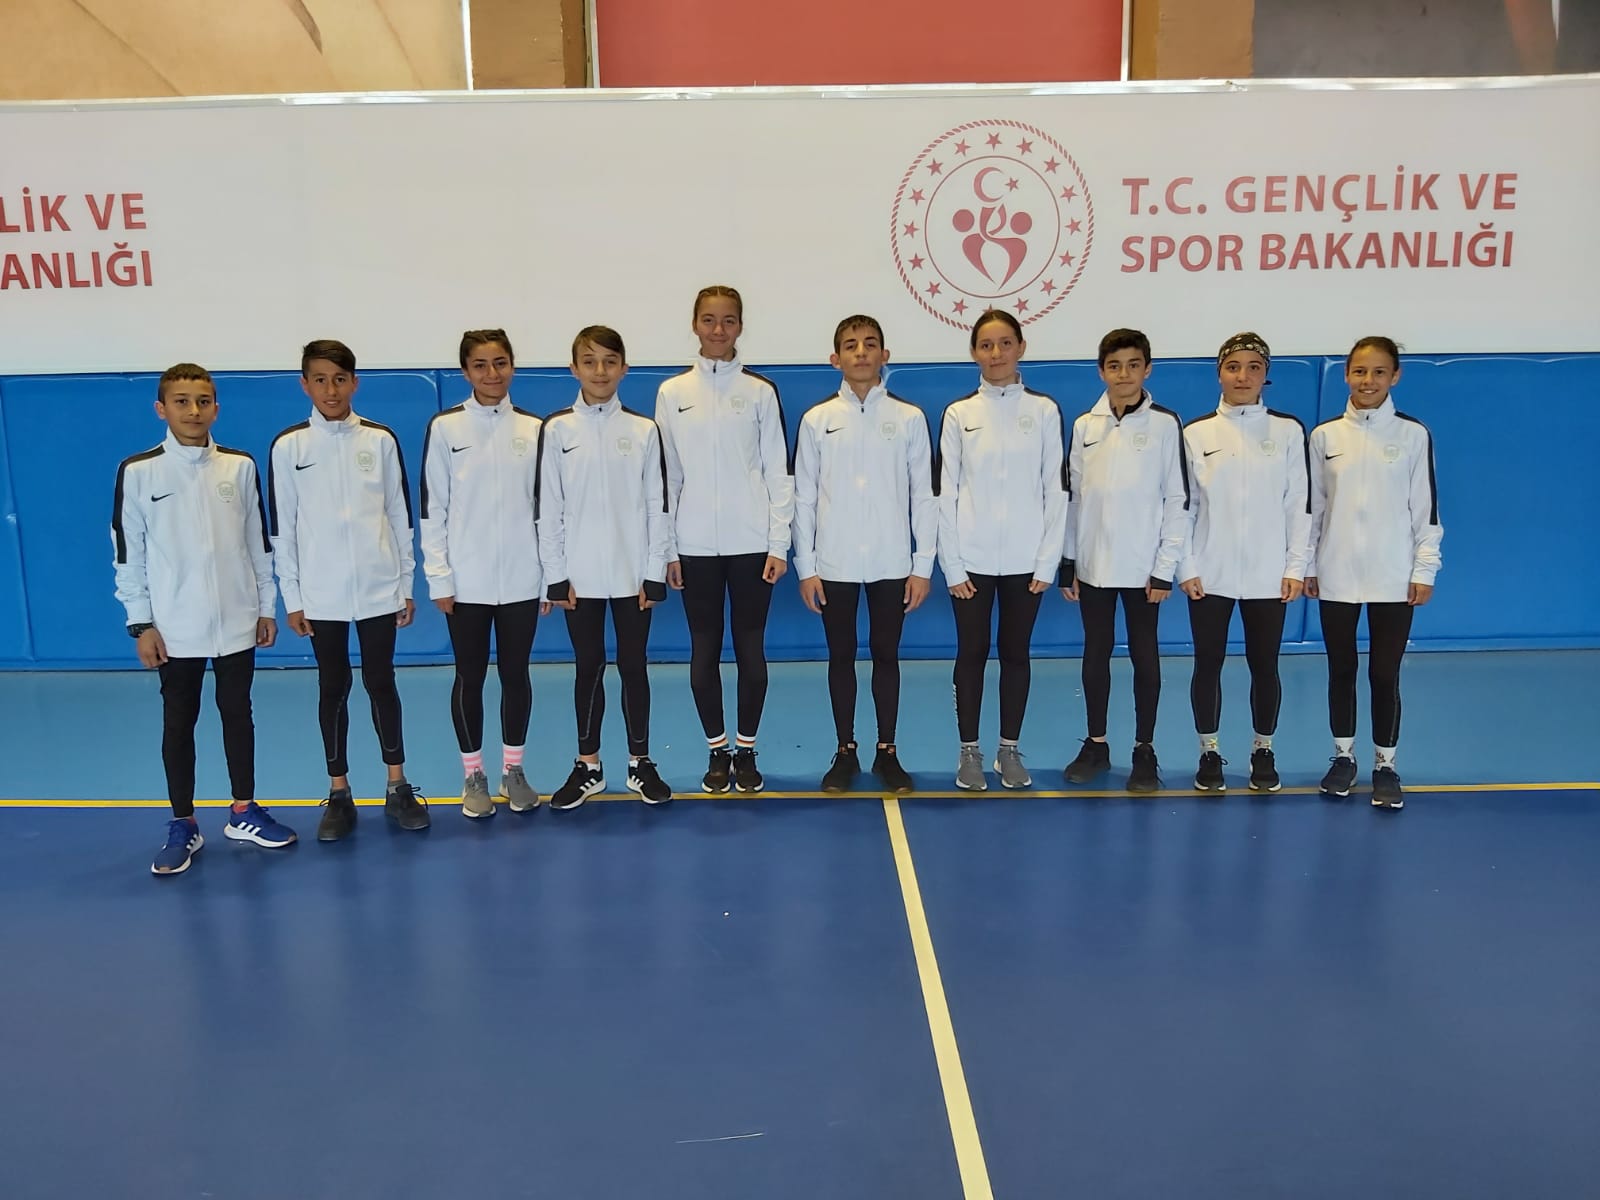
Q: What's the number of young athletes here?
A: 10